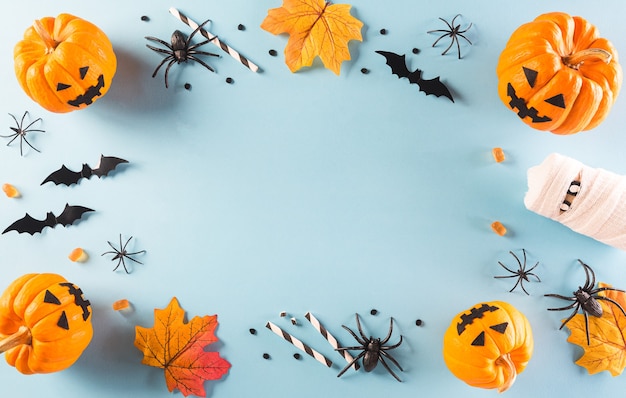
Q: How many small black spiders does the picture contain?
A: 4